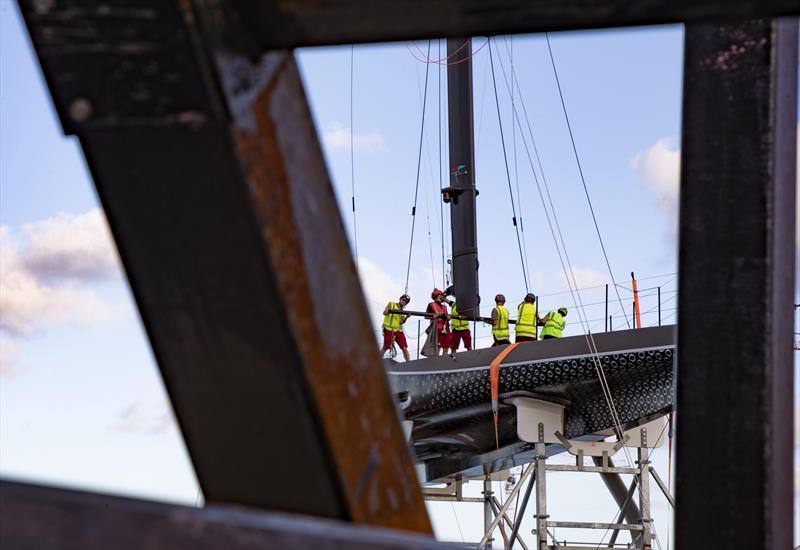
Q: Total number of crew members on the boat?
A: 6